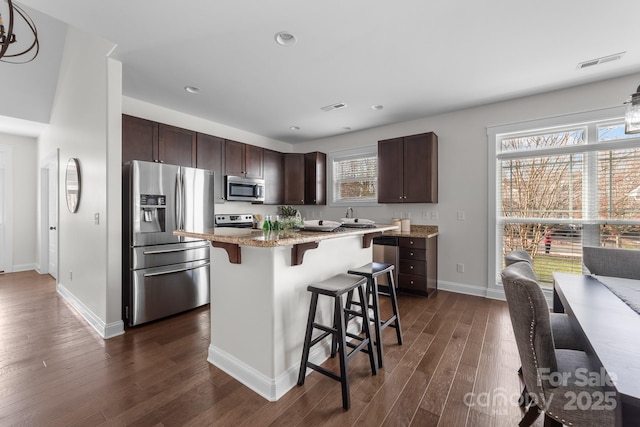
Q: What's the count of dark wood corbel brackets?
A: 3